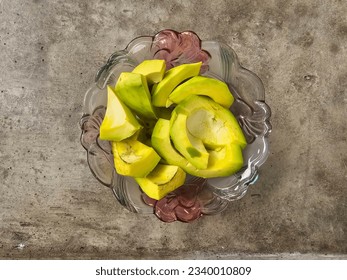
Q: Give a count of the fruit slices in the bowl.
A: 10